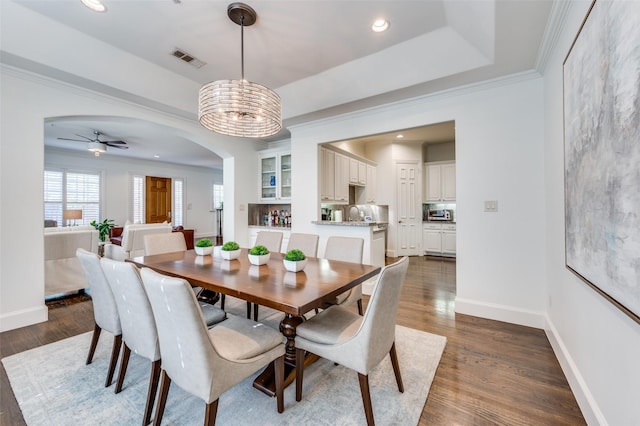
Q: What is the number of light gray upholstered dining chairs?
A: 8